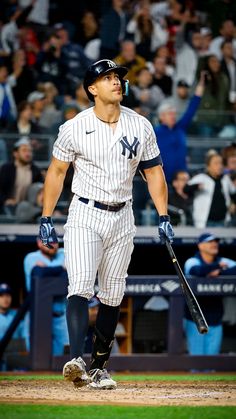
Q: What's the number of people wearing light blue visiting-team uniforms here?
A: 3